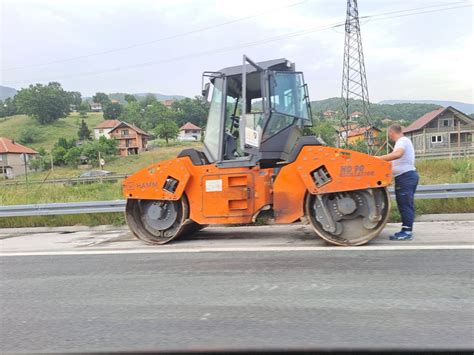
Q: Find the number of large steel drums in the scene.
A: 2